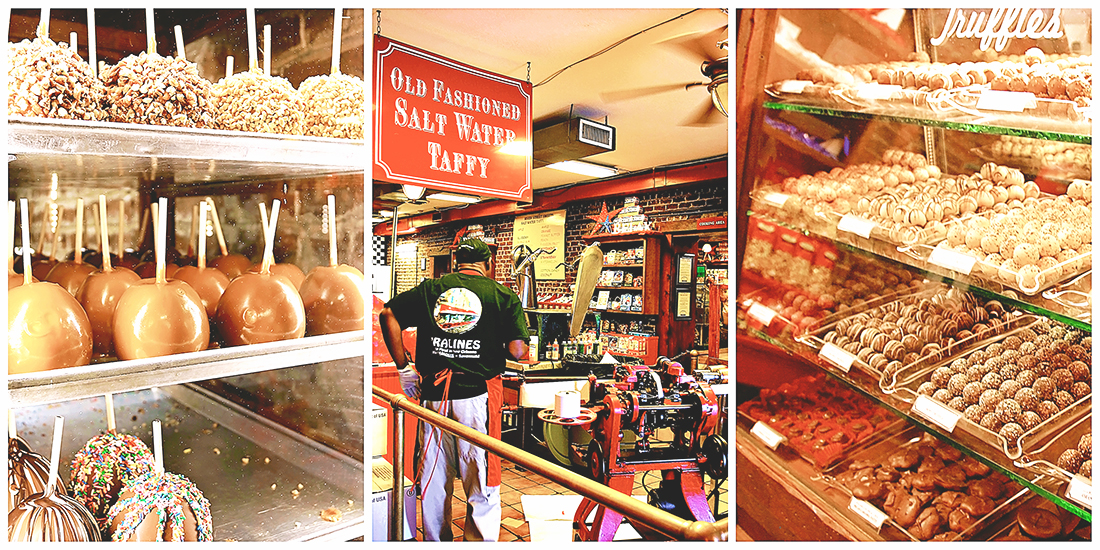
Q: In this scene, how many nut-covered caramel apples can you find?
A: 4